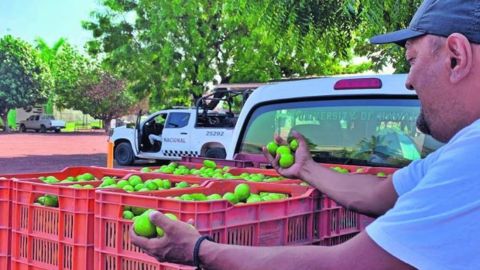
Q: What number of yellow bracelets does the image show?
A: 0